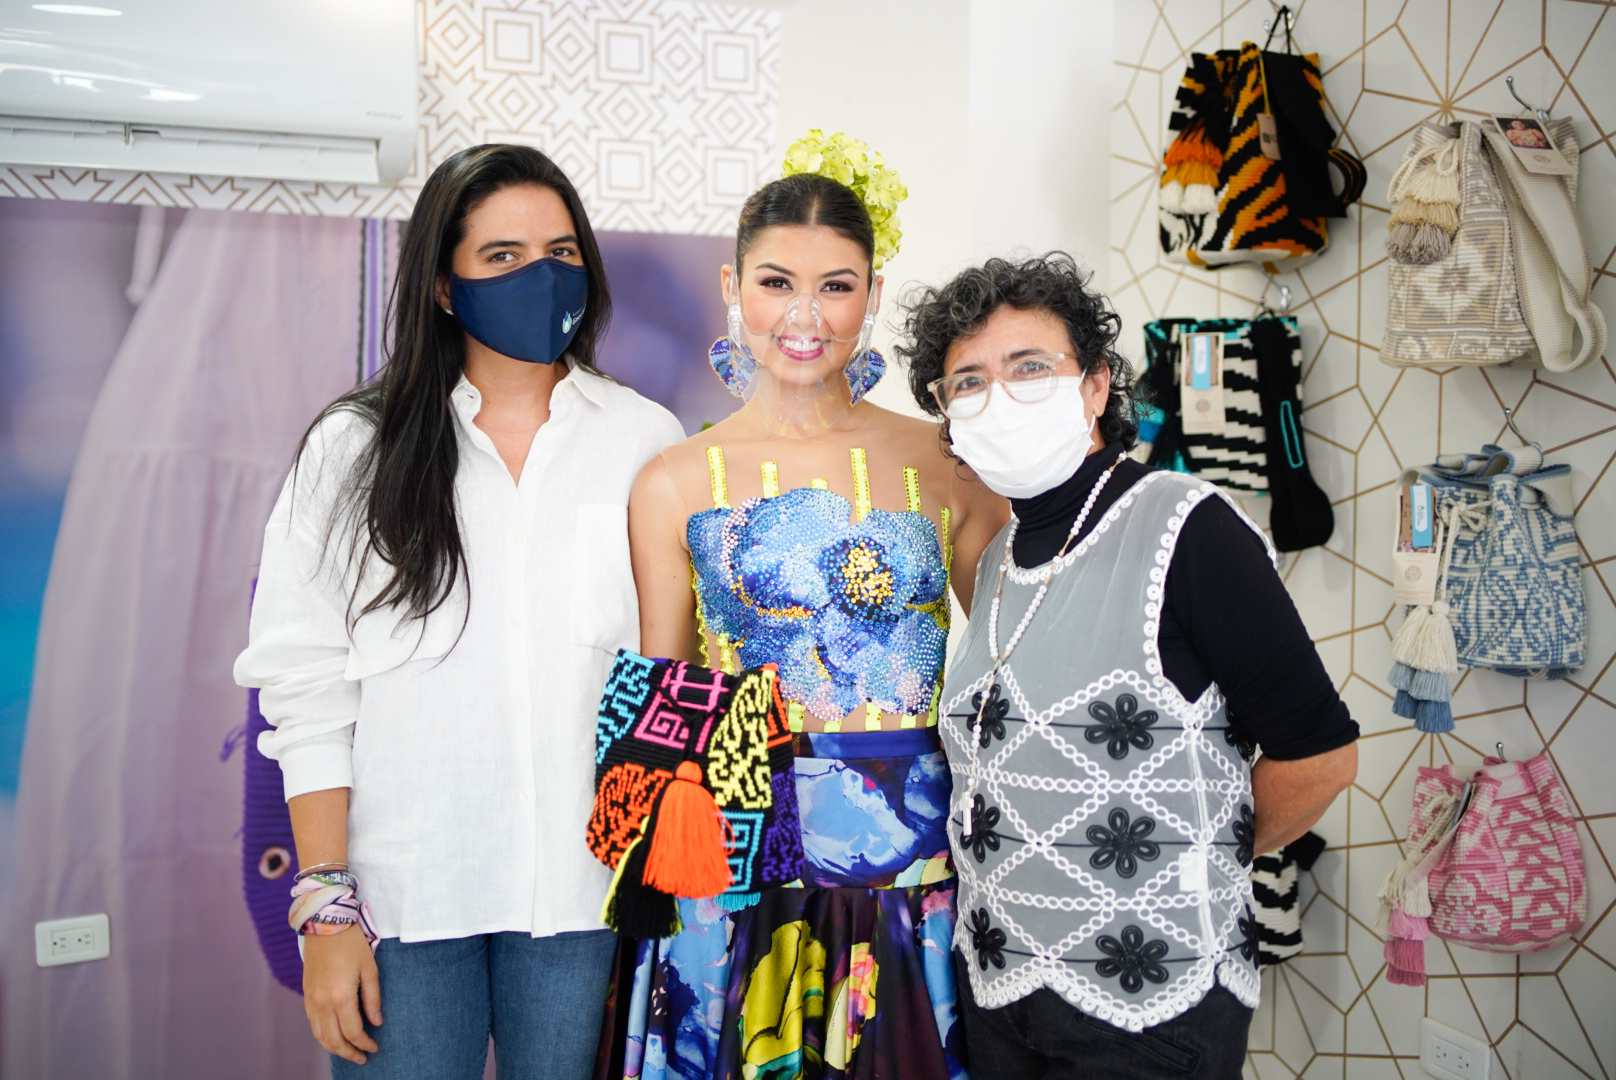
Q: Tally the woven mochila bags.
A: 7